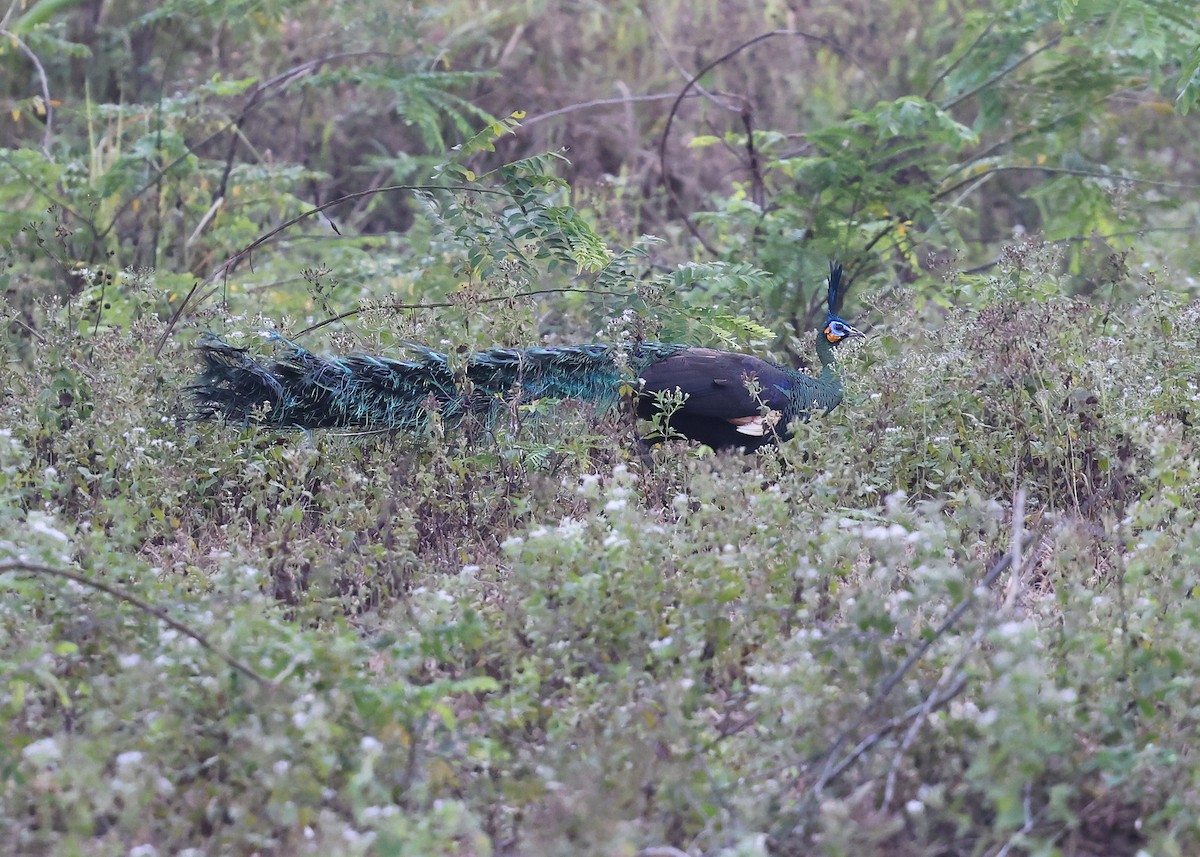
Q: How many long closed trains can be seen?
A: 1